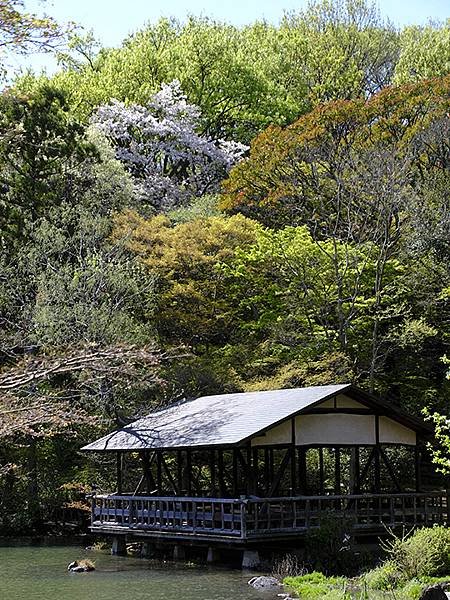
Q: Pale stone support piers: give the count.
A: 5